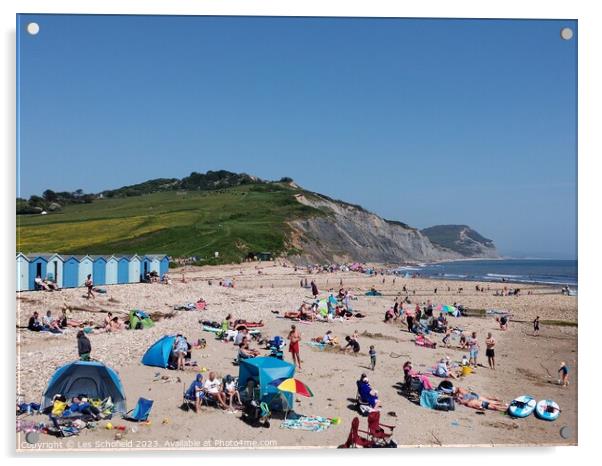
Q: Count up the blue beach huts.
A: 6